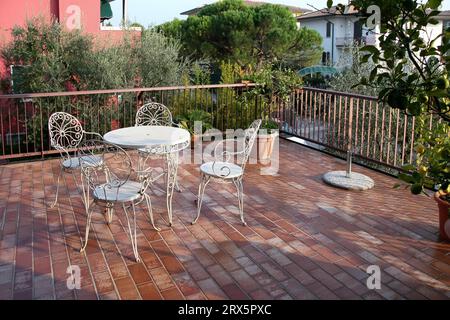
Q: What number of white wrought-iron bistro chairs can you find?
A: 4